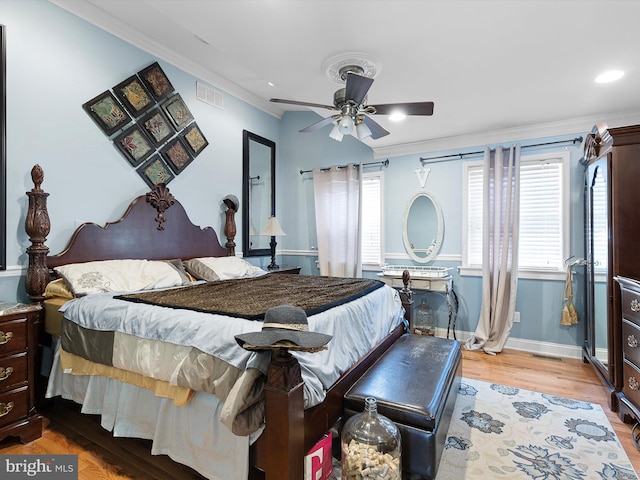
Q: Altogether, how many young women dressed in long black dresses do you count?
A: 0